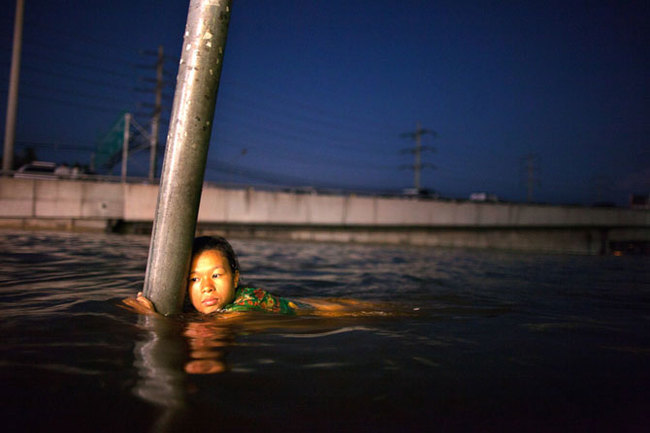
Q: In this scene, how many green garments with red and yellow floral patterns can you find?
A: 1